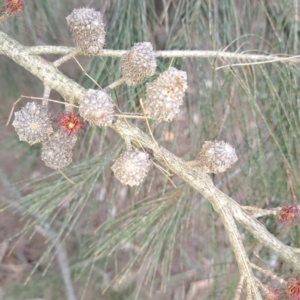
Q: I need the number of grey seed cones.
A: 8